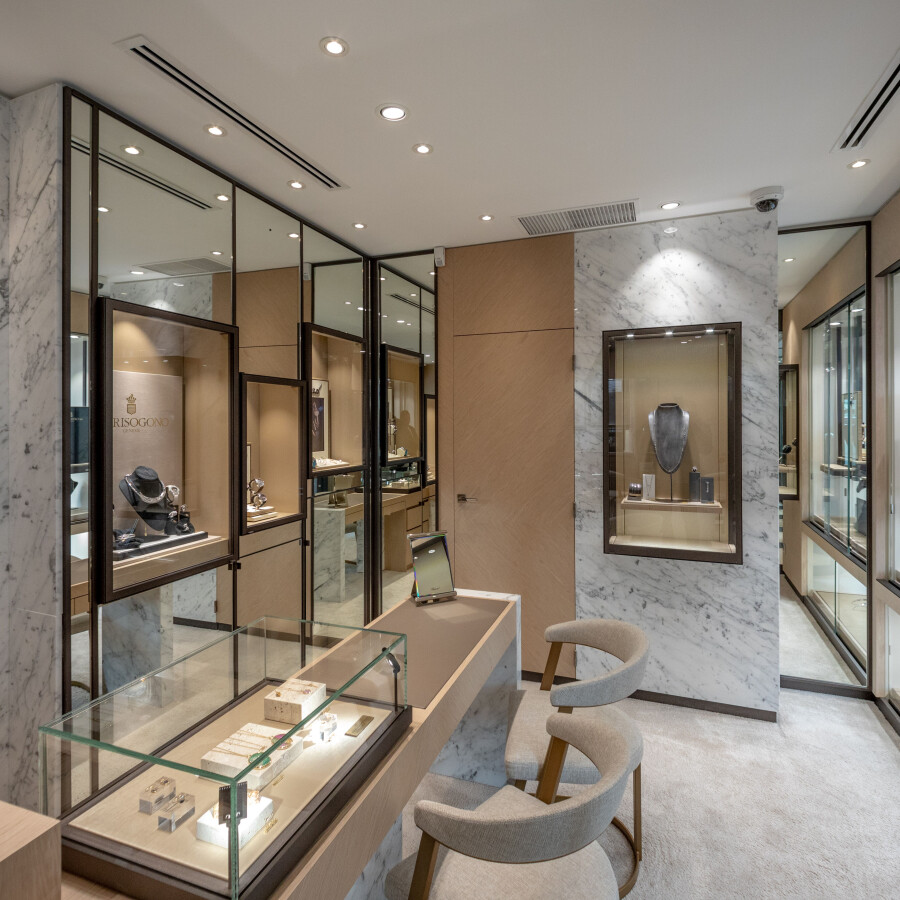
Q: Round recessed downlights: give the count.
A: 9